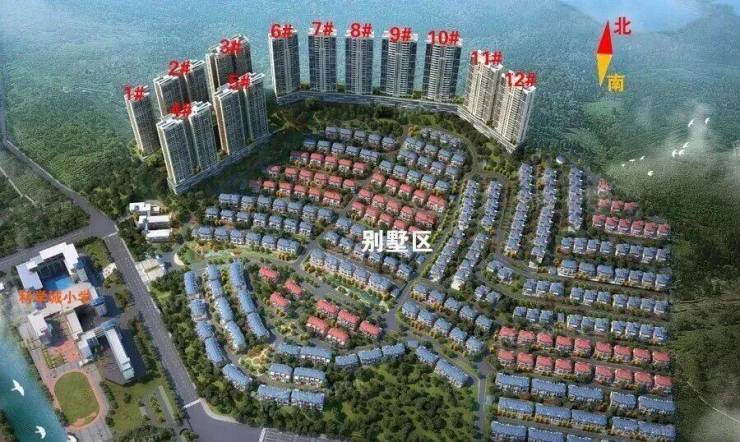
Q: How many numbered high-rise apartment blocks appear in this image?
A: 12